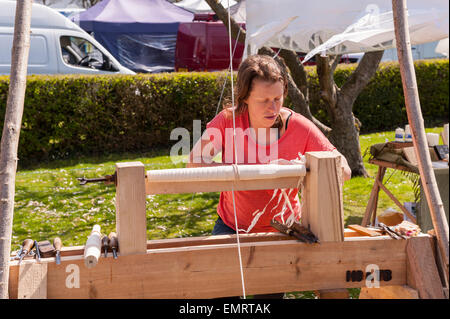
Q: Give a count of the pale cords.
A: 2